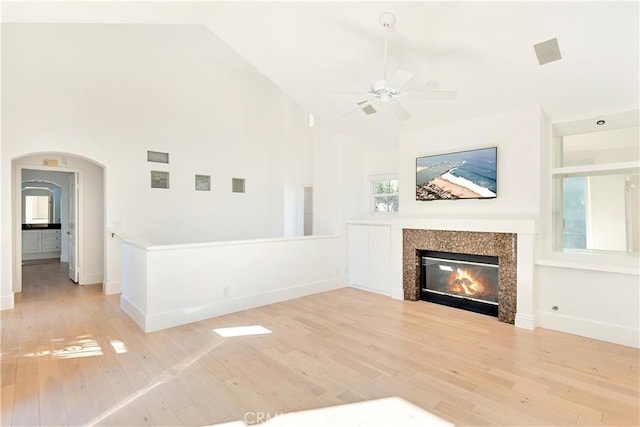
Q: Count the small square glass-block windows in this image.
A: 3